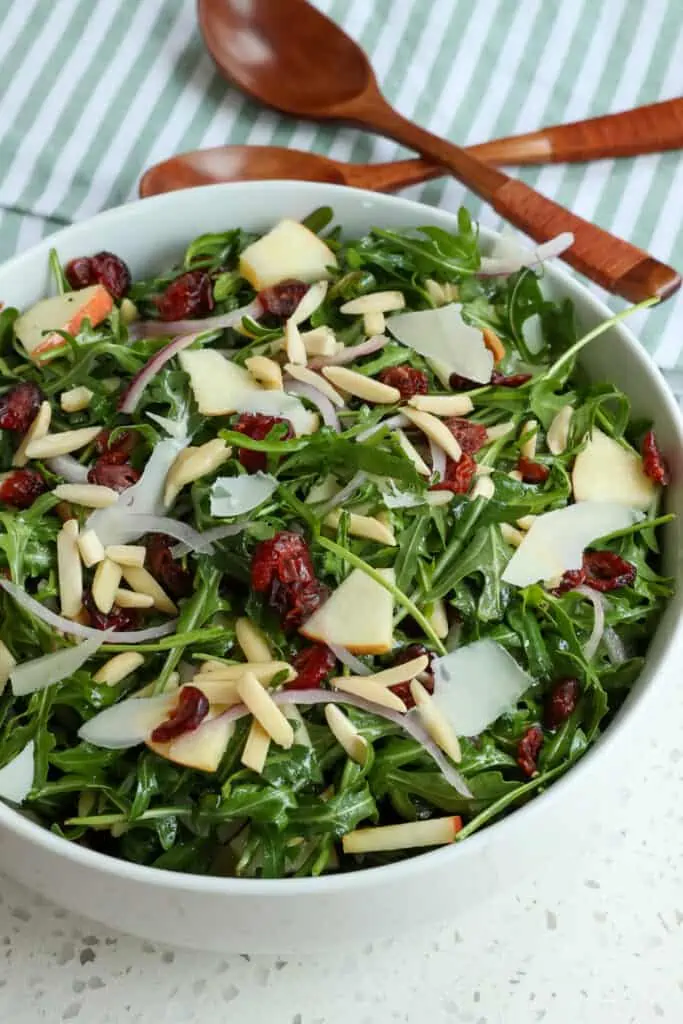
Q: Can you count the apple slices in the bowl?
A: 7